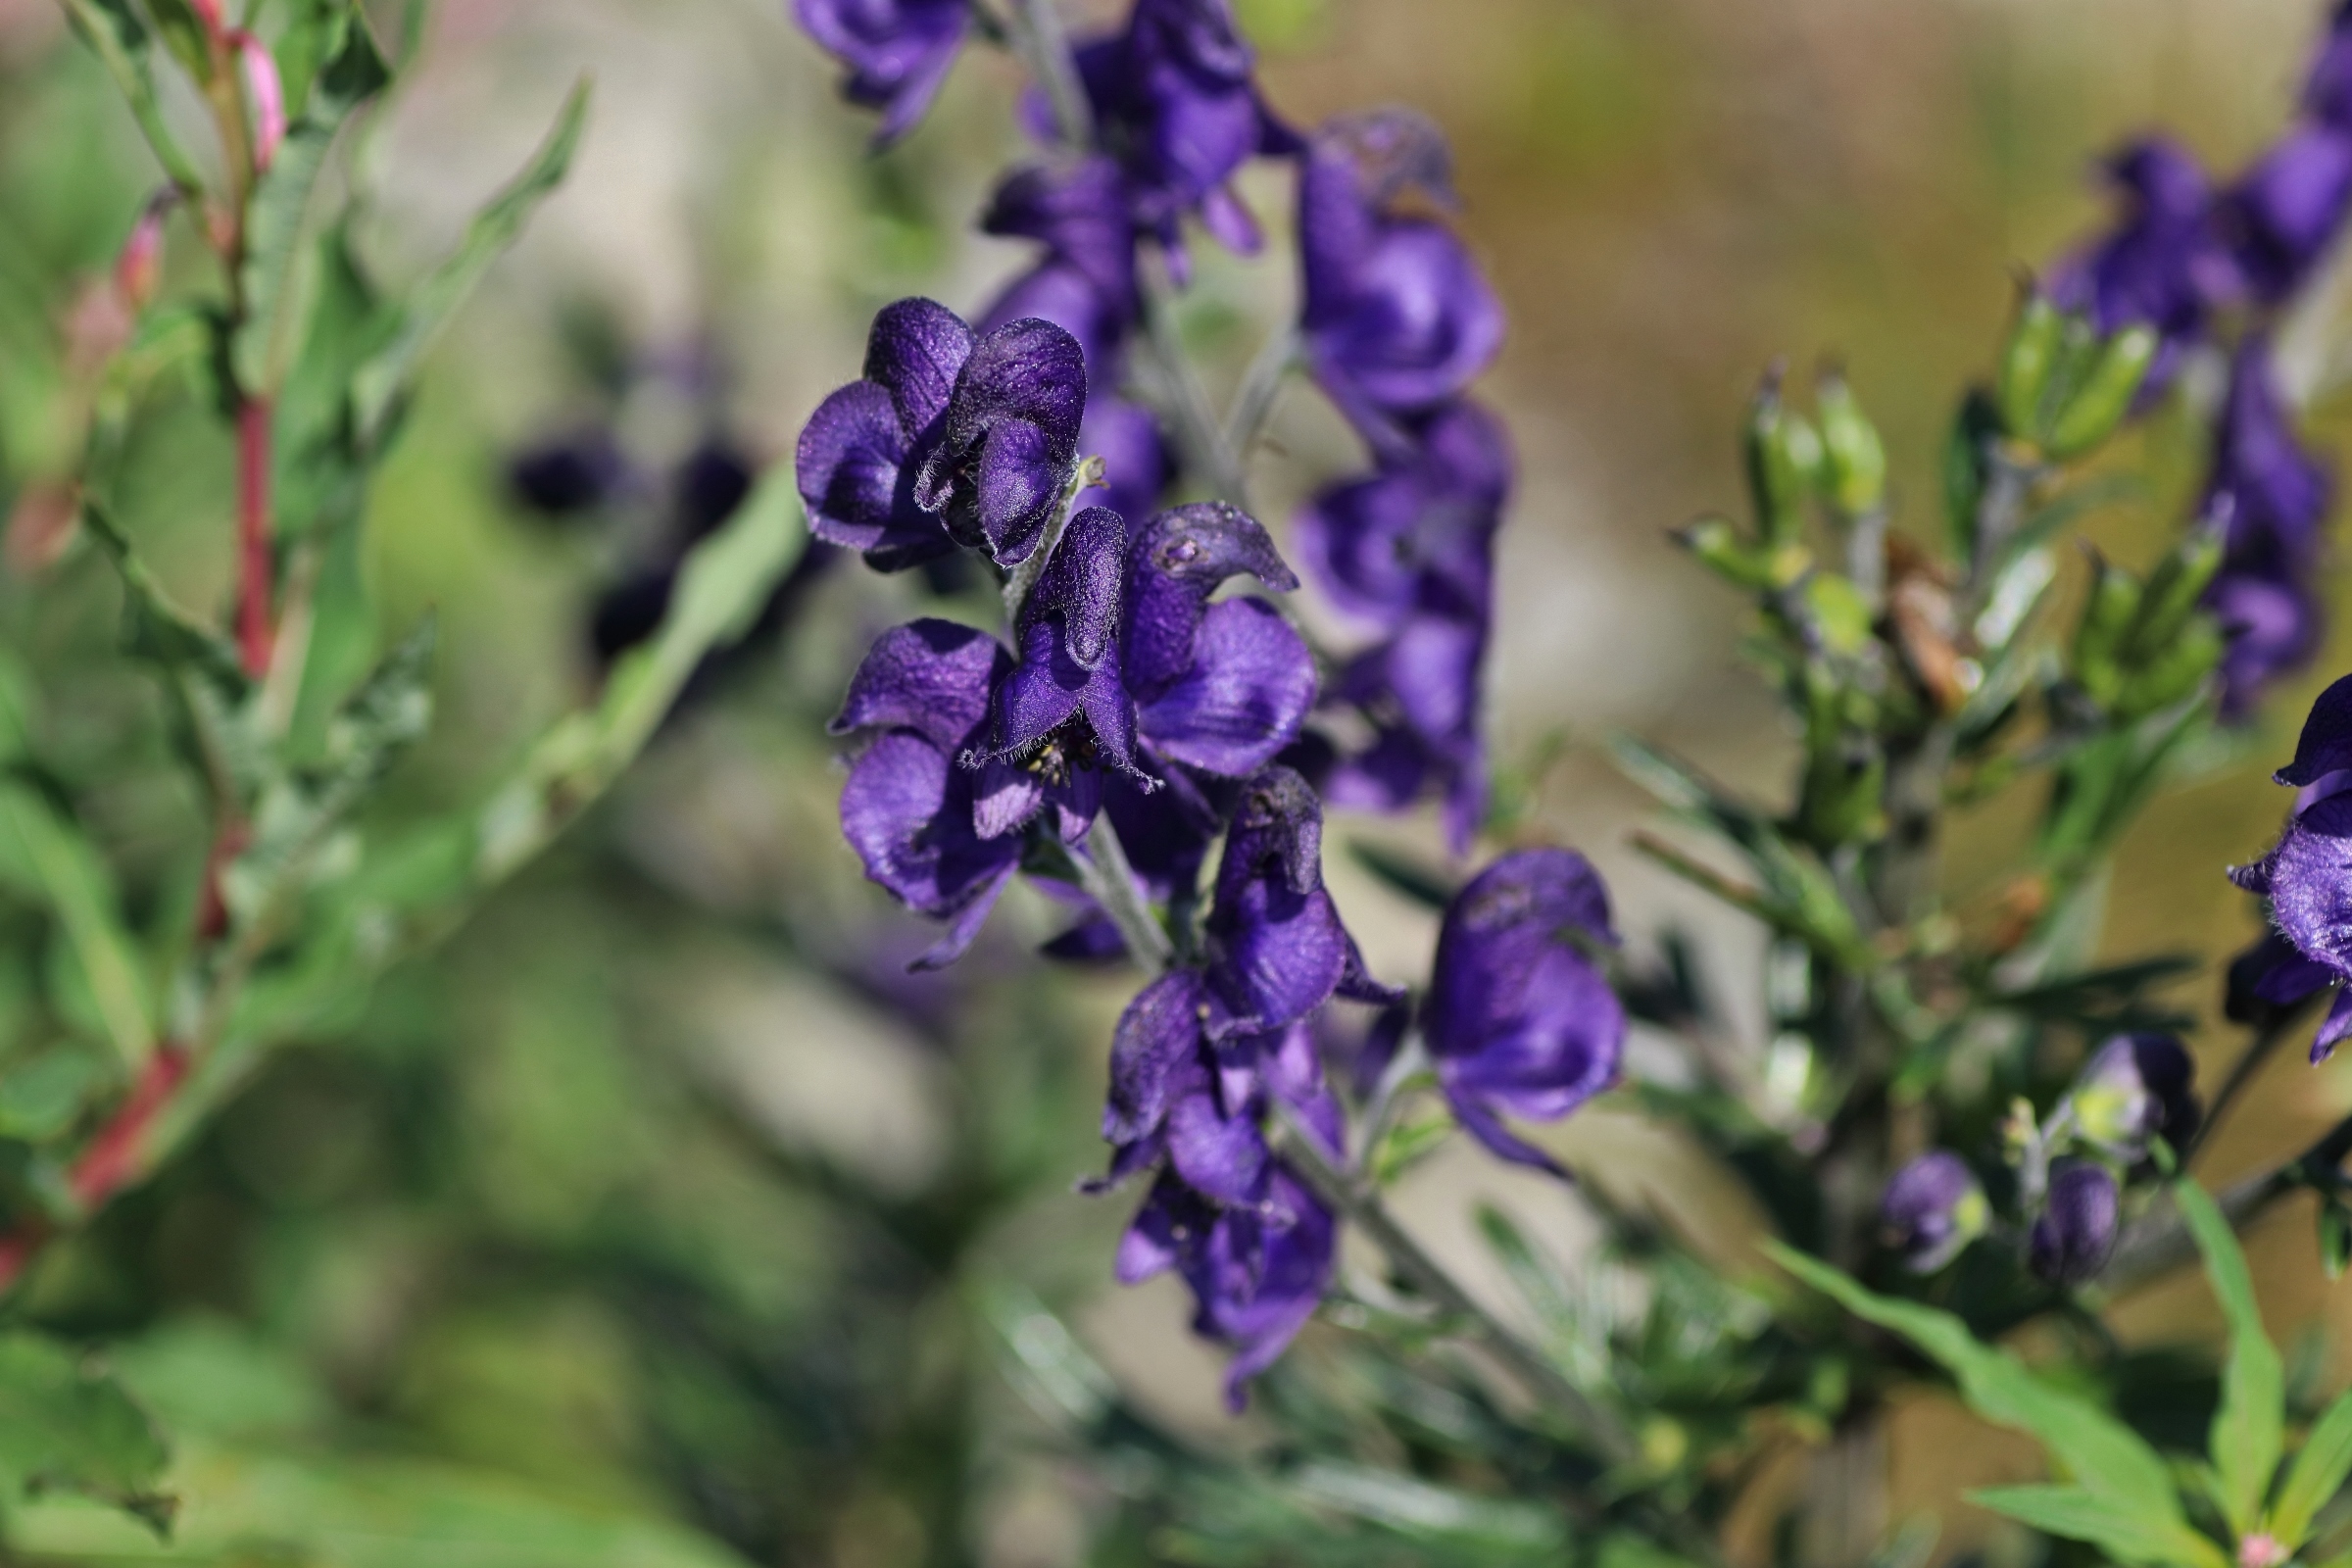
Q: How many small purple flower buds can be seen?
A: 3